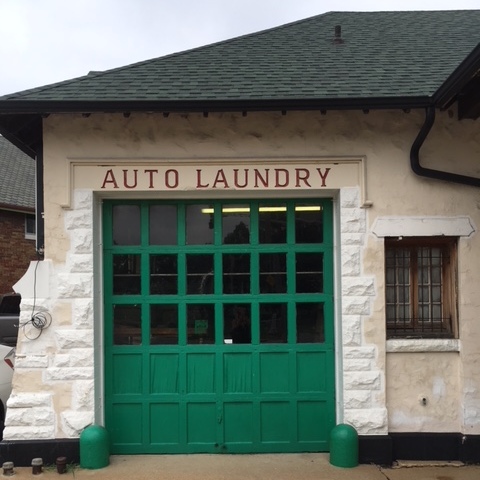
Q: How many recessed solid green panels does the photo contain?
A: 12